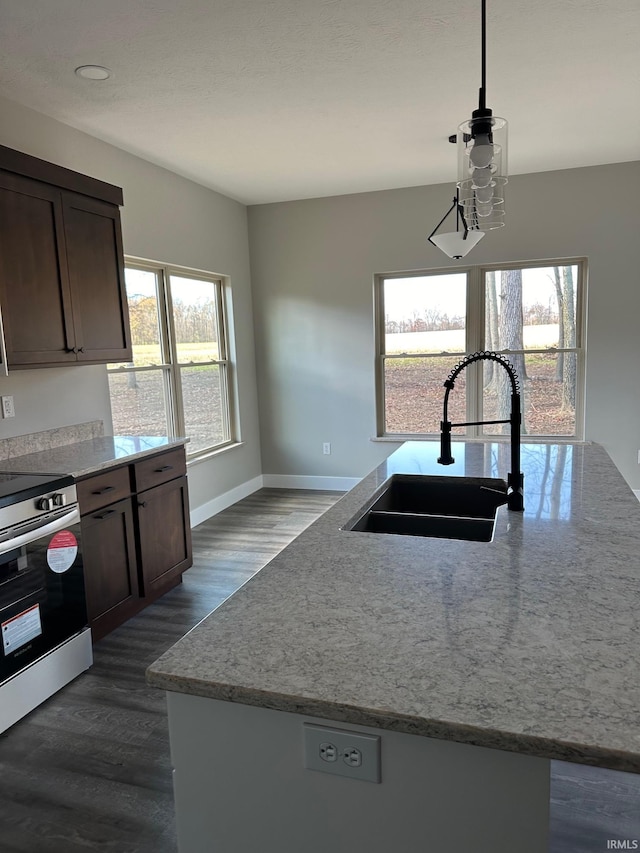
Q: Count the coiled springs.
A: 1